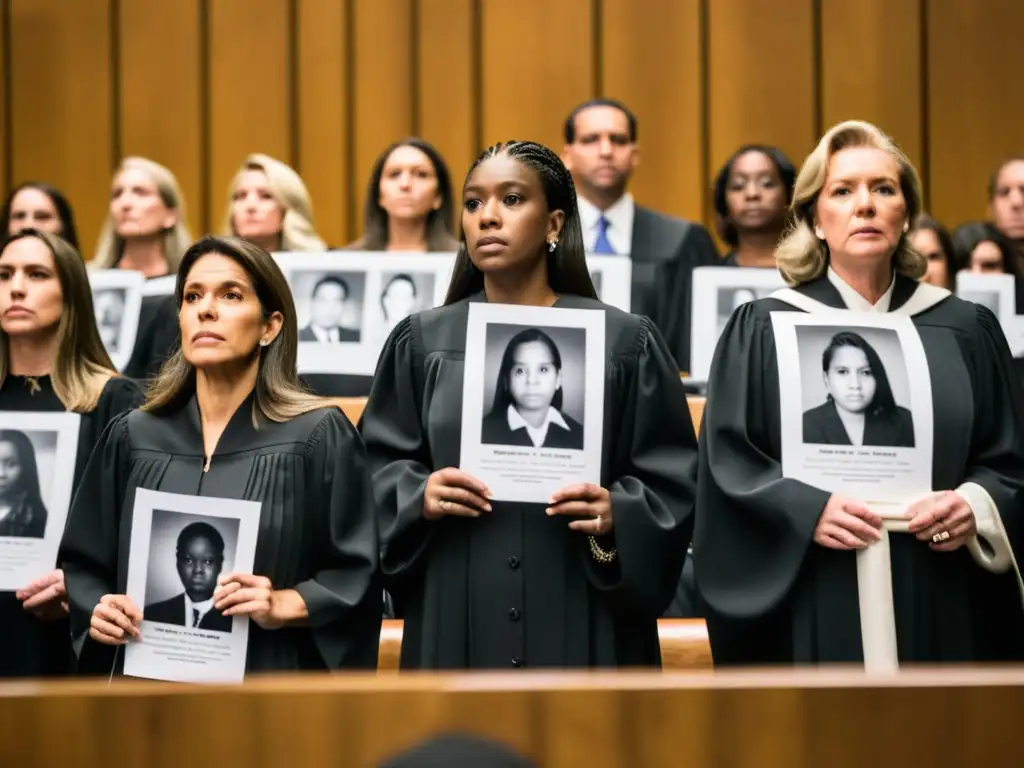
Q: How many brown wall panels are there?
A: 11